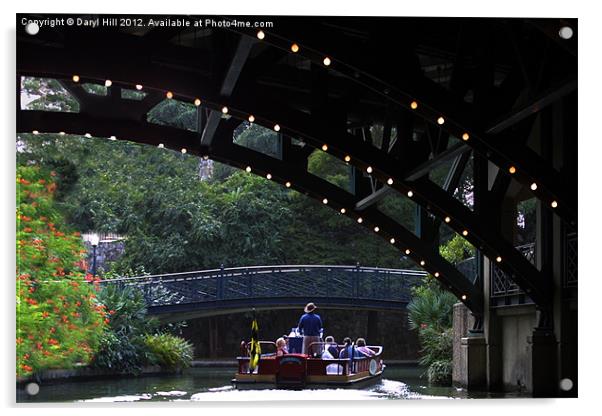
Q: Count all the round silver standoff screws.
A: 4